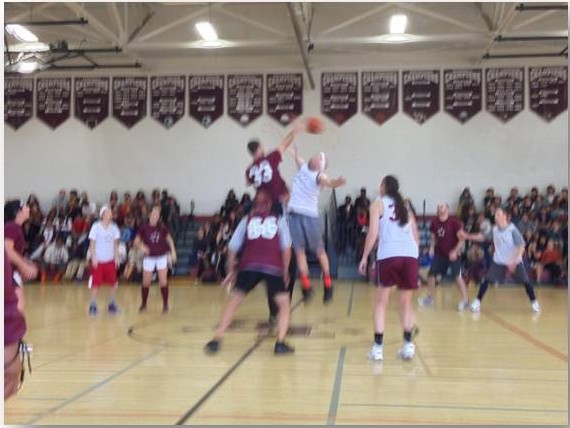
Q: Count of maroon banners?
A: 14